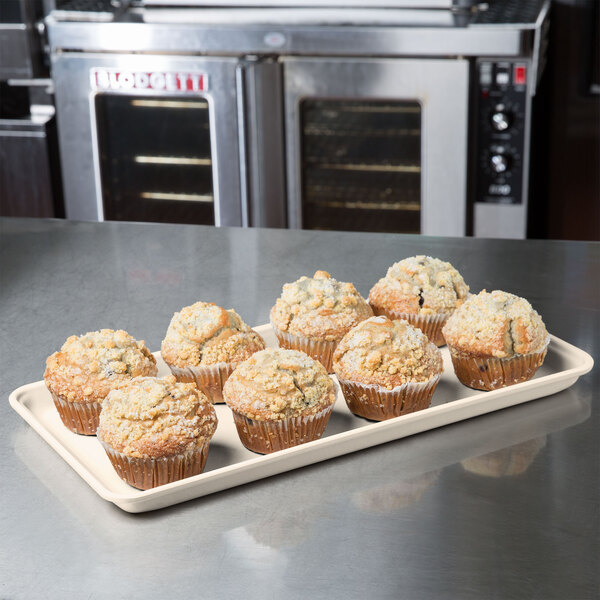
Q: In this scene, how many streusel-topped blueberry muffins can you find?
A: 8